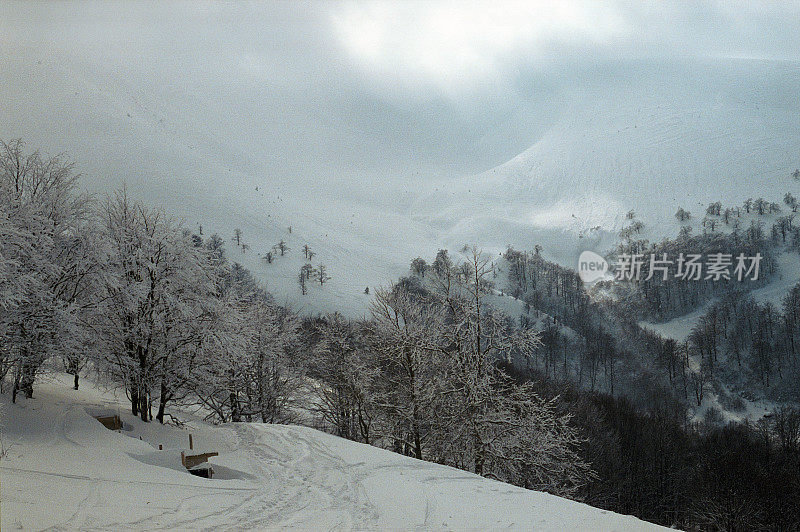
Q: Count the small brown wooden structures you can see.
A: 2